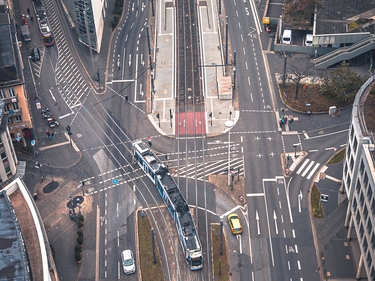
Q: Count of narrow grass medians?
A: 2